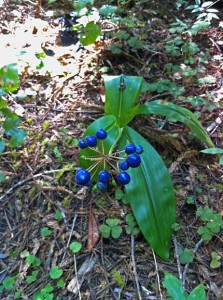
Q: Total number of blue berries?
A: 13